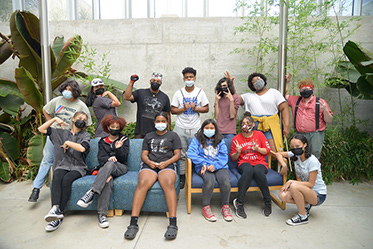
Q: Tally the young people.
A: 13